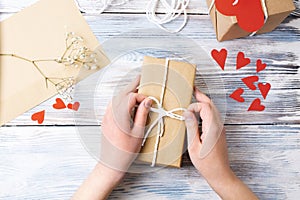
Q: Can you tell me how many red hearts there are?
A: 11